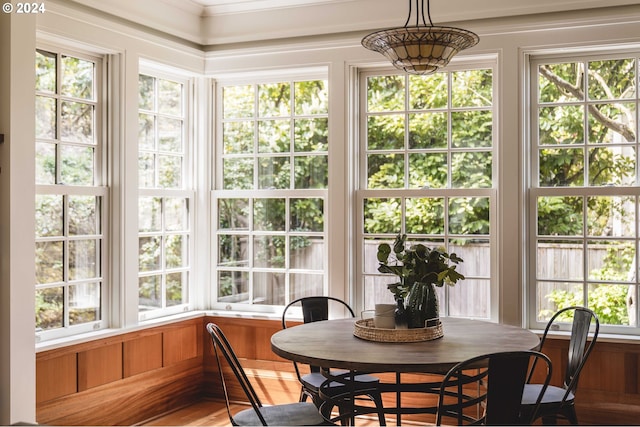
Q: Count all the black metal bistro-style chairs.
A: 4